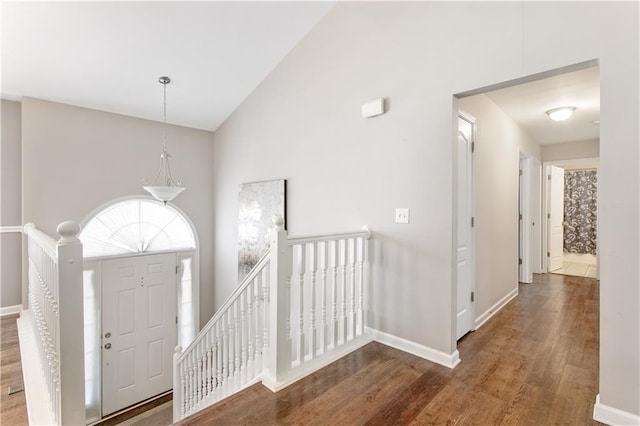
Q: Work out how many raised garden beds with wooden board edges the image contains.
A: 0